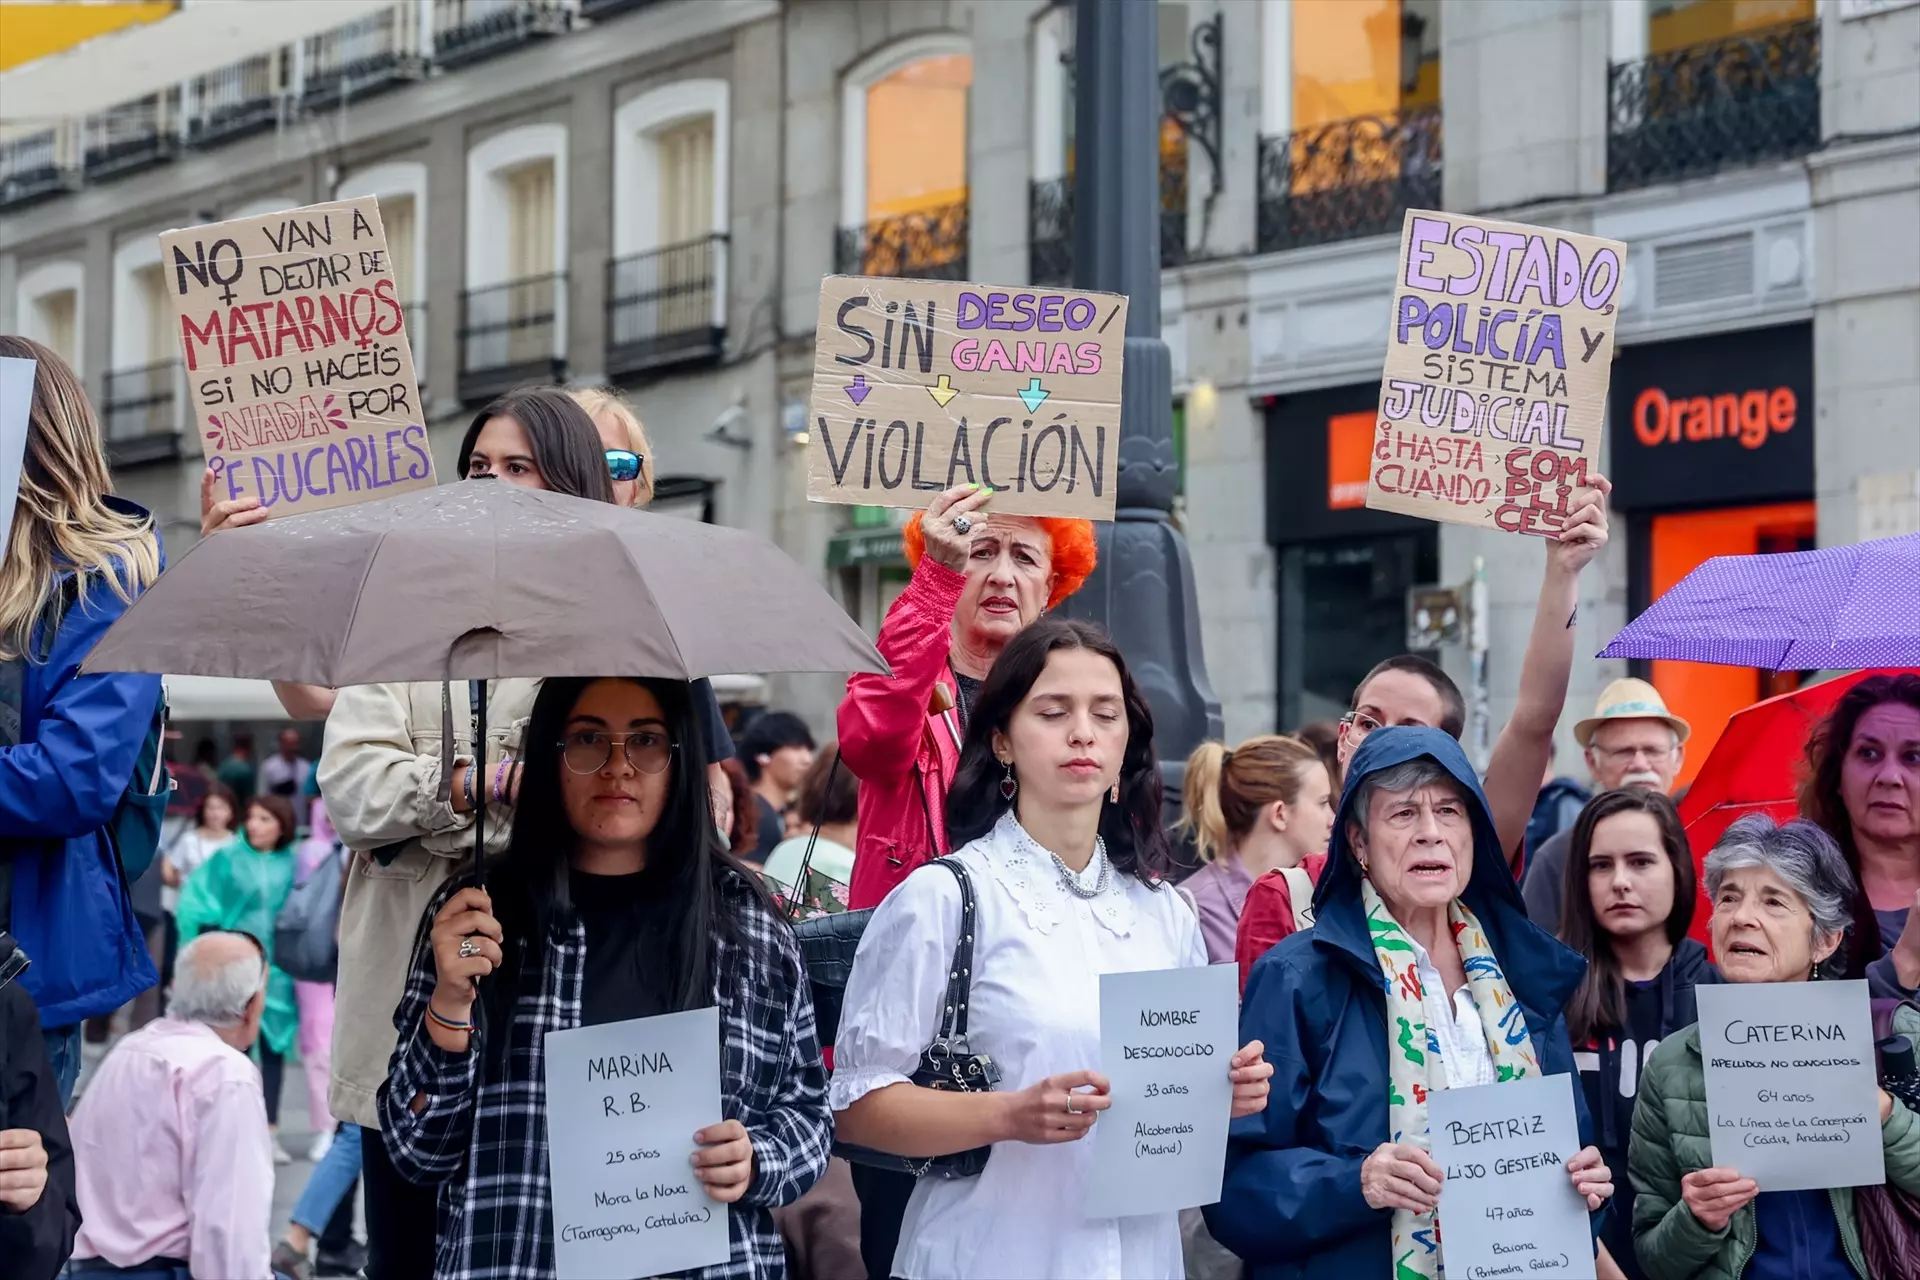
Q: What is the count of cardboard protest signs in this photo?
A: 3